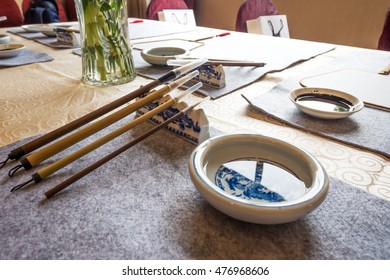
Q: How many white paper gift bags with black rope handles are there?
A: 2